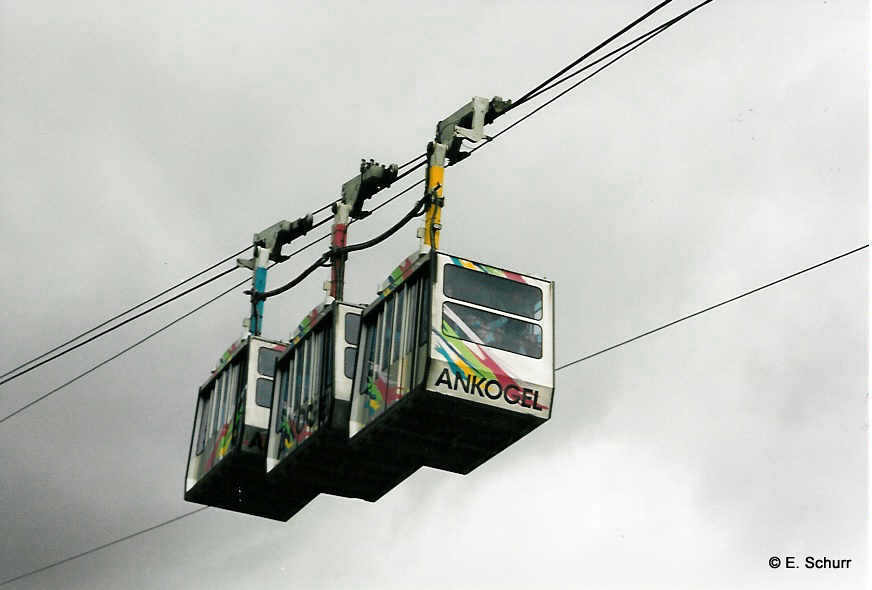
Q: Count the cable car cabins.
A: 3